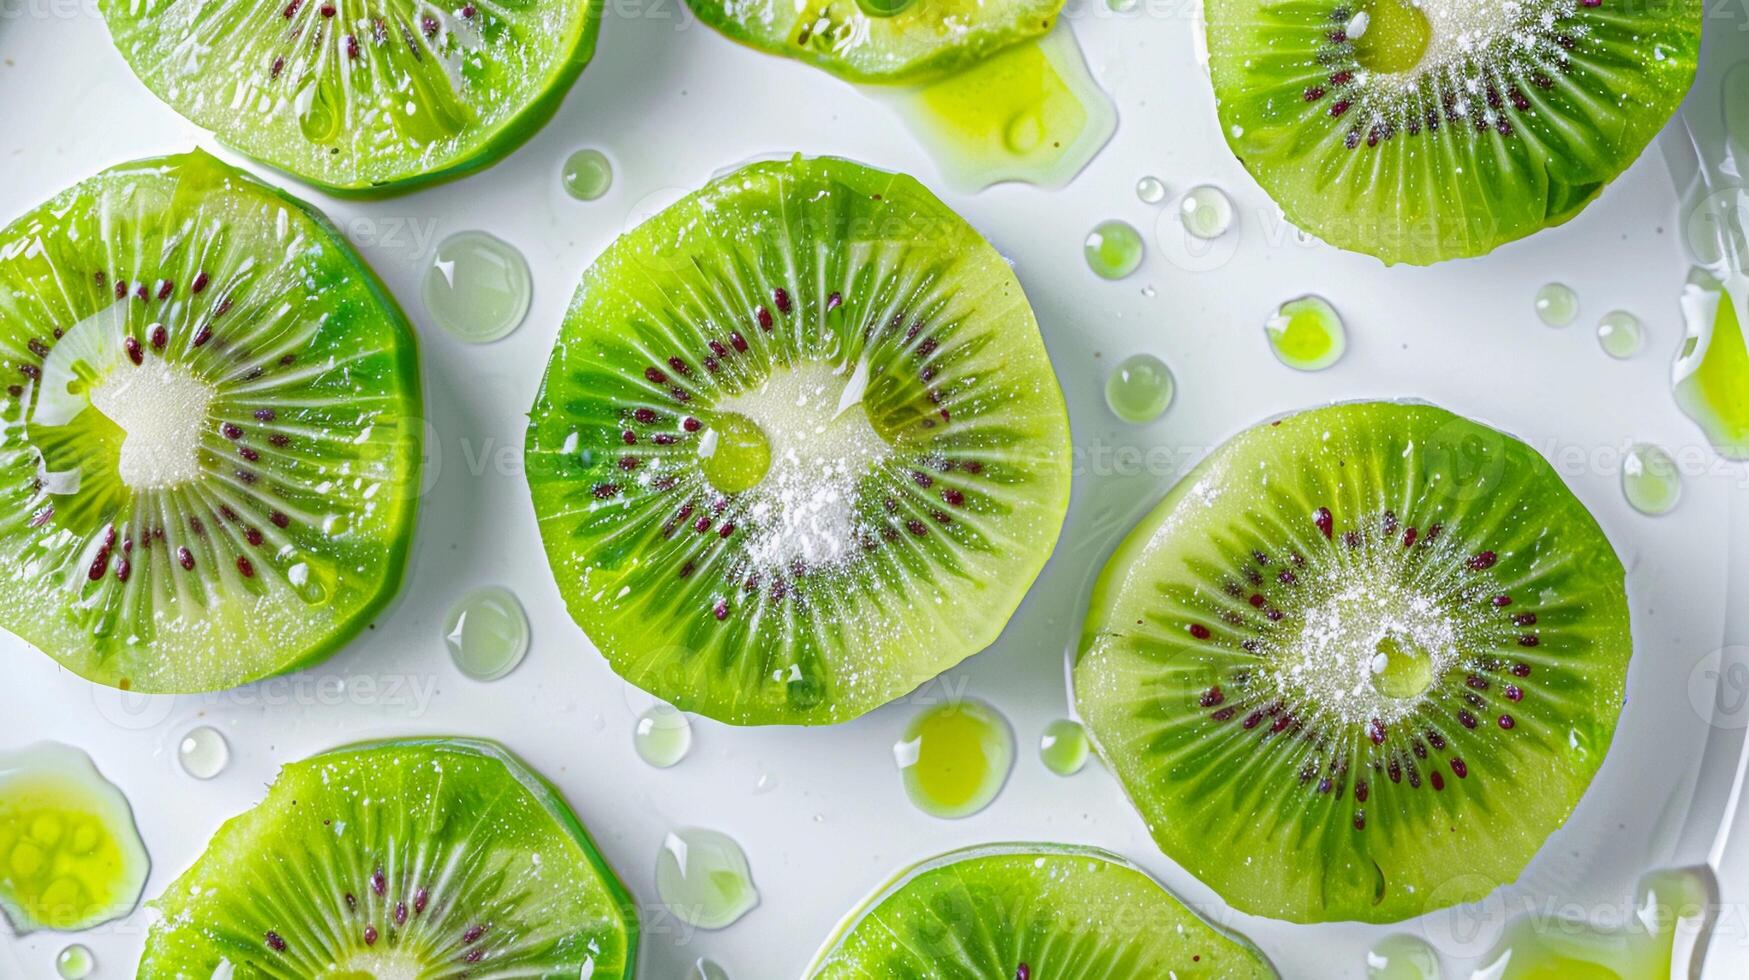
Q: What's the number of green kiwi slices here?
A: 8